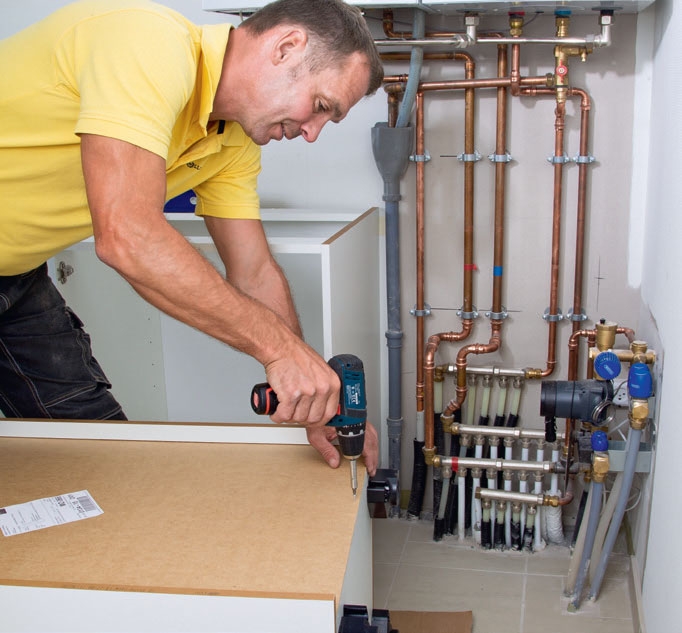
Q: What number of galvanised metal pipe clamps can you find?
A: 10